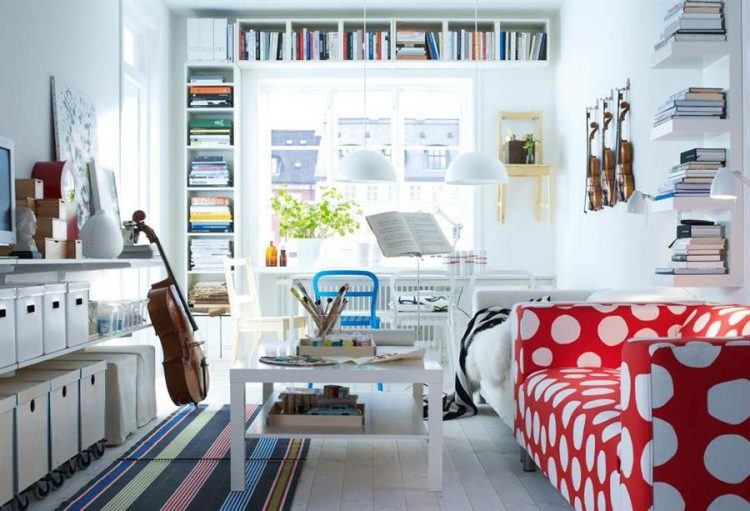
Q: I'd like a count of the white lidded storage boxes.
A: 8